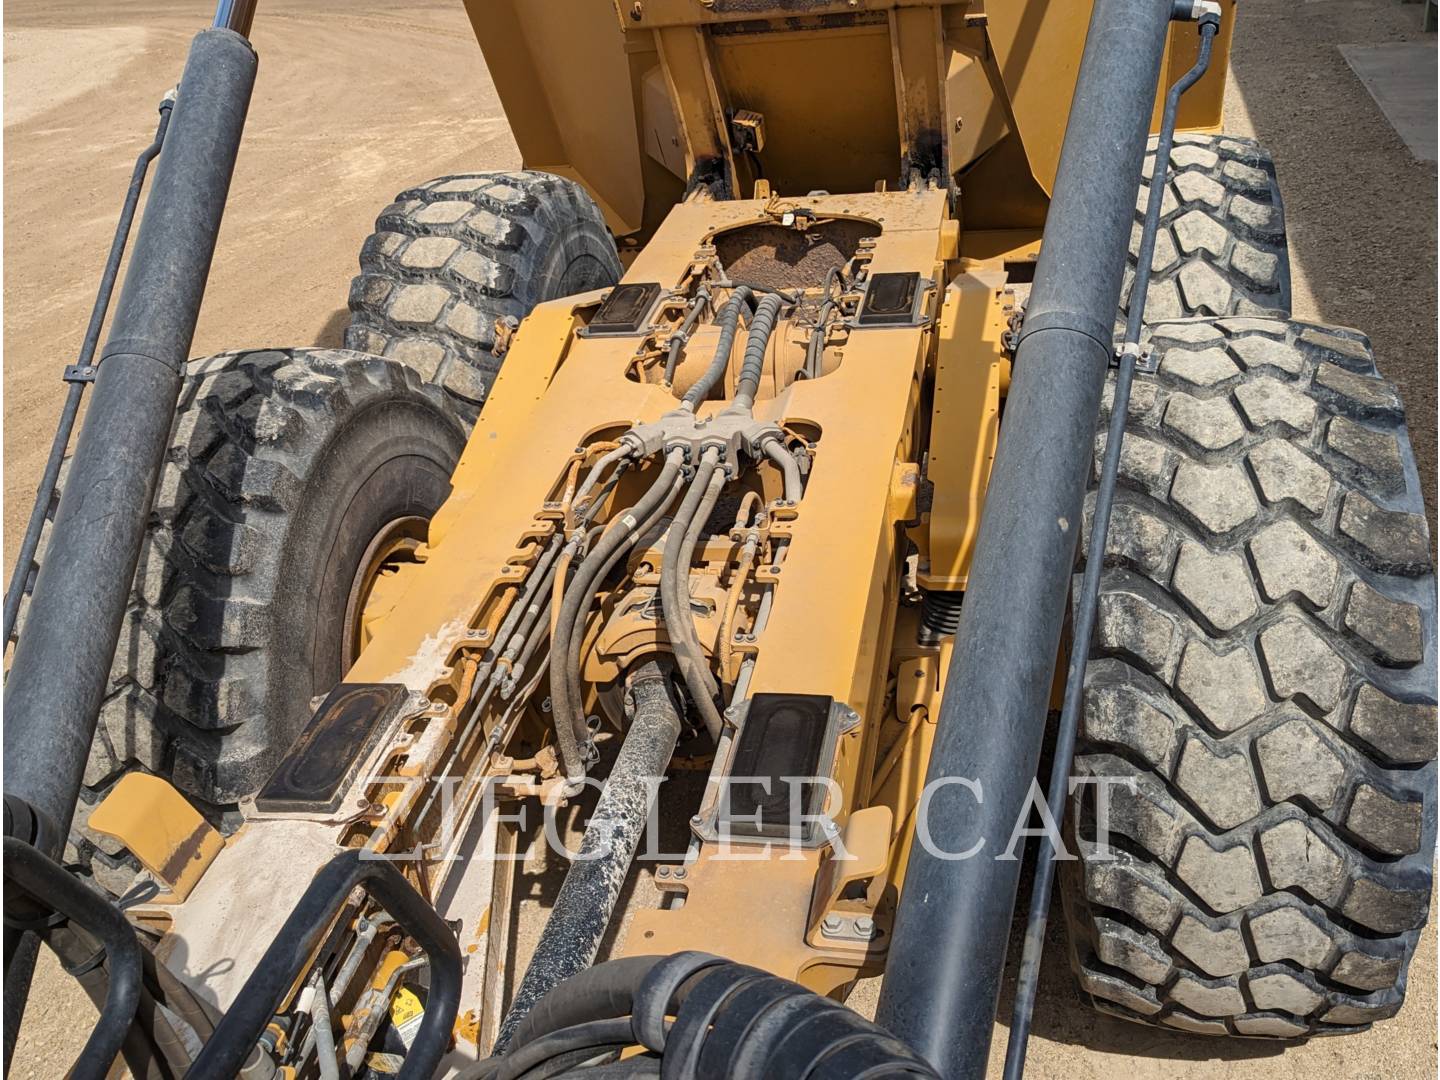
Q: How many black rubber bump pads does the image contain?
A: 4